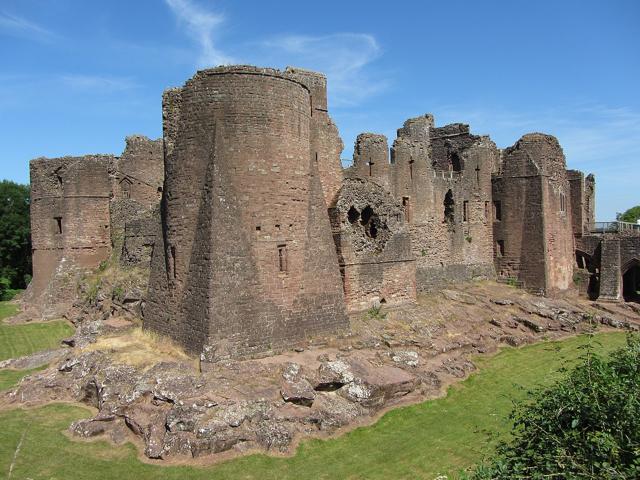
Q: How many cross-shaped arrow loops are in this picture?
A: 3